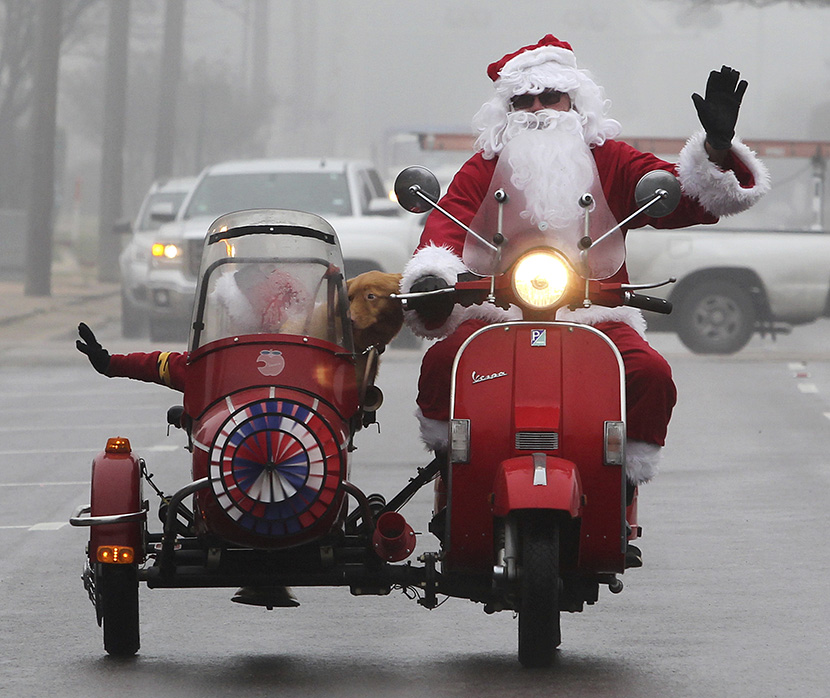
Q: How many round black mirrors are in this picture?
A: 2